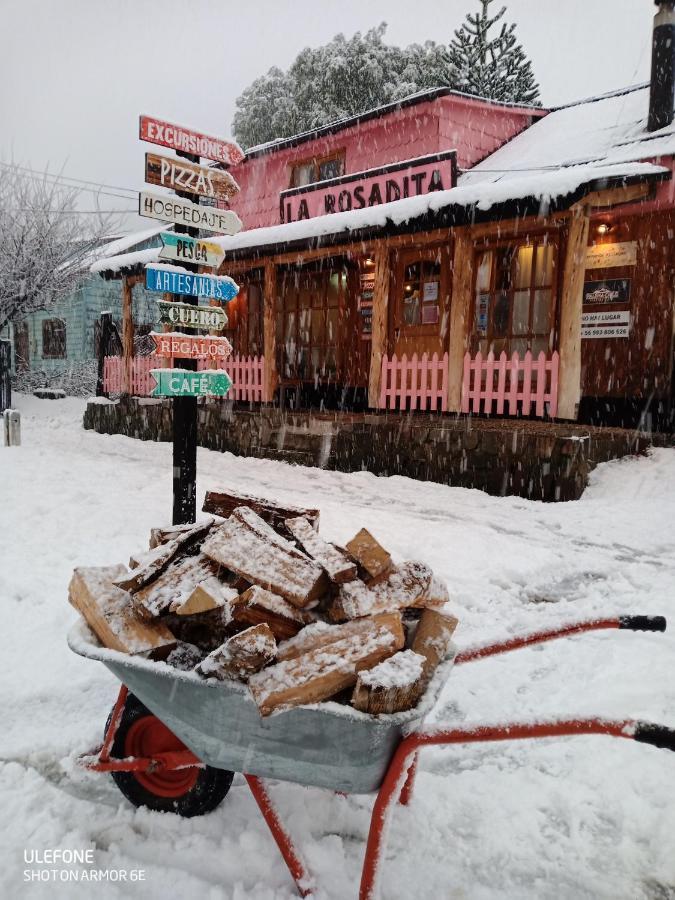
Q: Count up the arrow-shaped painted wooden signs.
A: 8